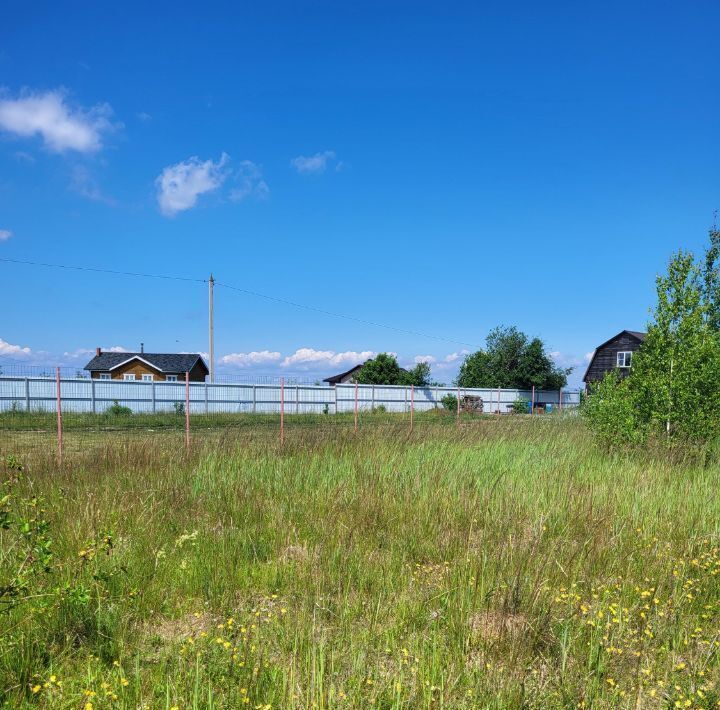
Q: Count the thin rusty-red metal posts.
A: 9